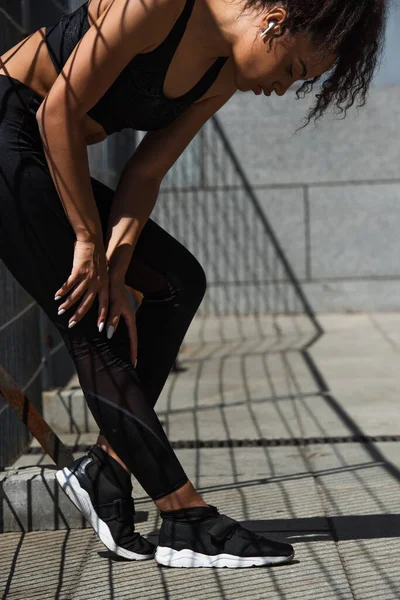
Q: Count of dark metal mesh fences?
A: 1